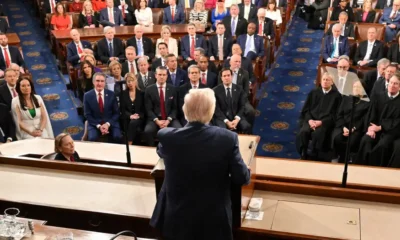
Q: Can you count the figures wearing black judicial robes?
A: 3